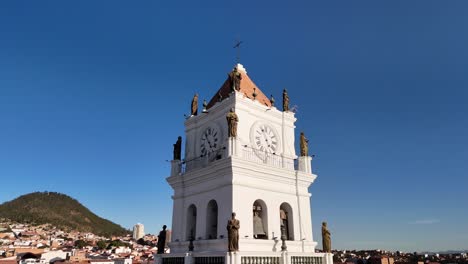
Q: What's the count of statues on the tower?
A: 9